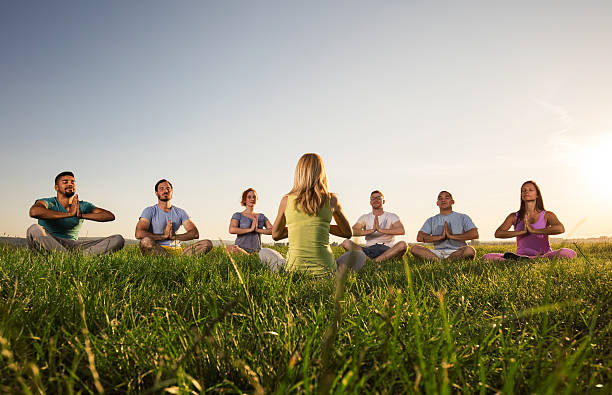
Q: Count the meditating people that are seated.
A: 7